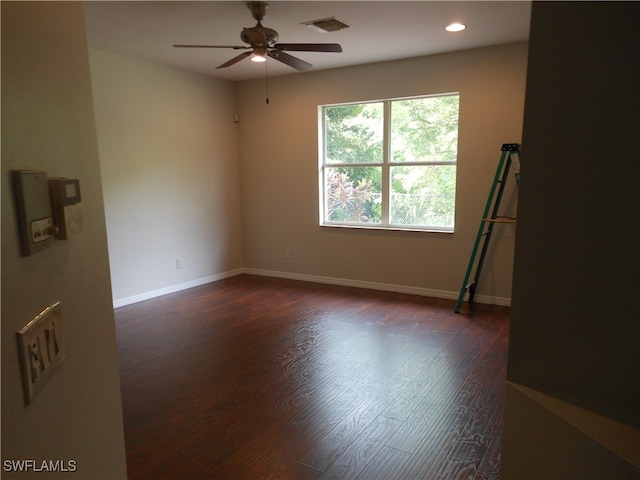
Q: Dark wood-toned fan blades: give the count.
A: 5